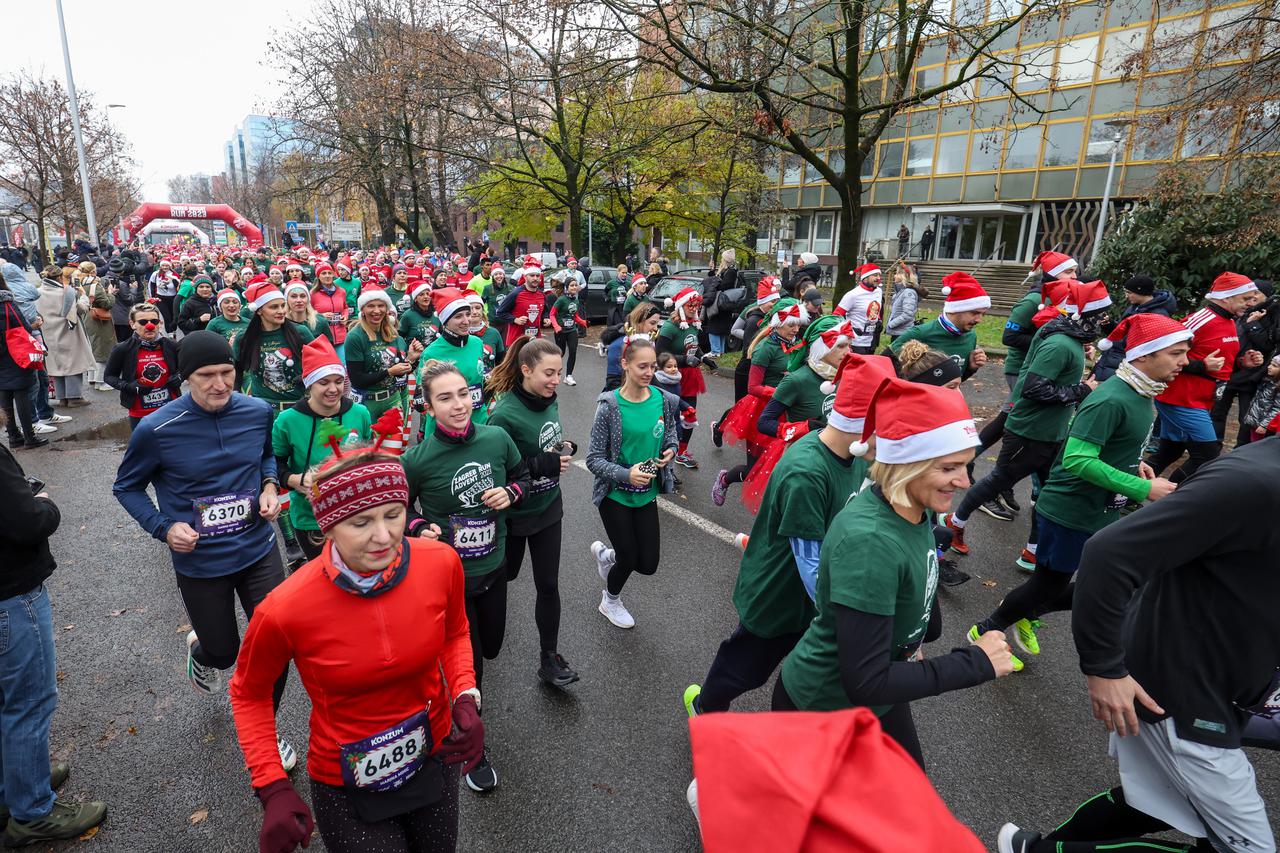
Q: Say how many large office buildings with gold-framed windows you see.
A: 1